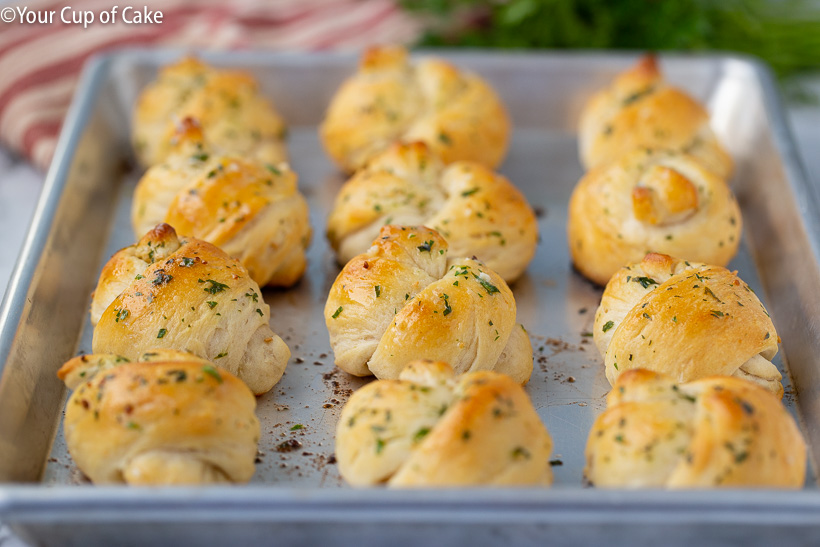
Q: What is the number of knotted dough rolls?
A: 12